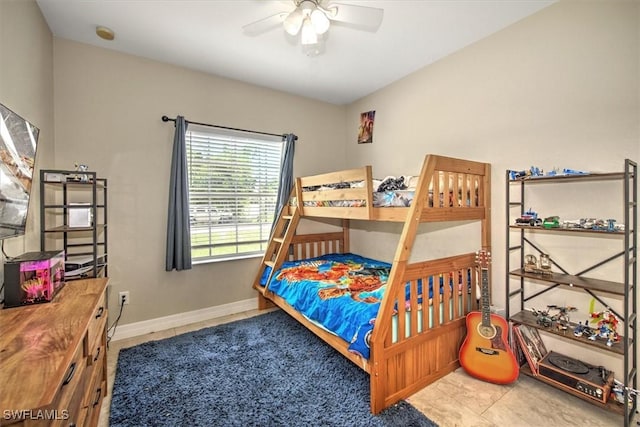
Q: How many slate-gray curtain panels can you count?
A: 2